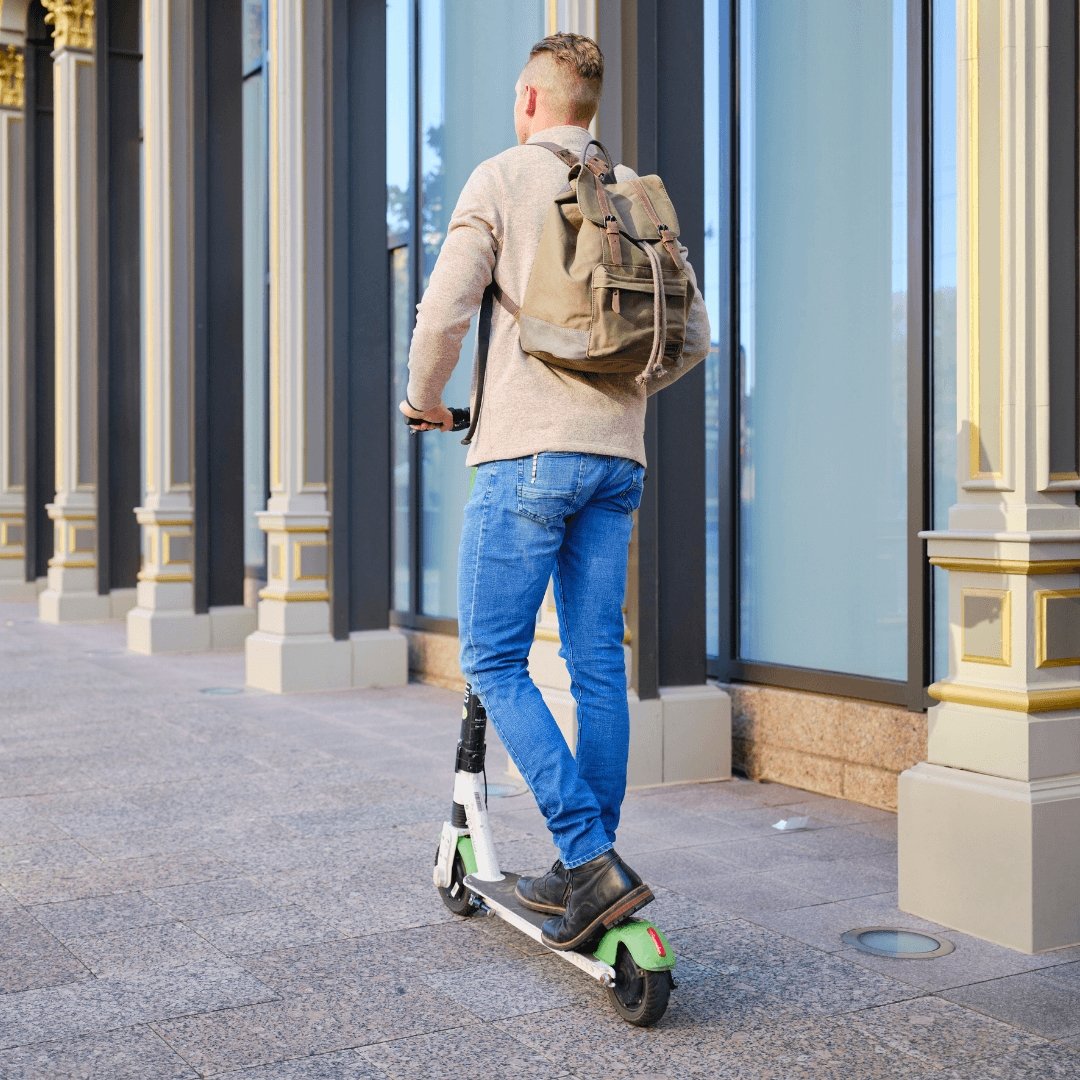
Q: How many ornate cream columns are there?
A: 6